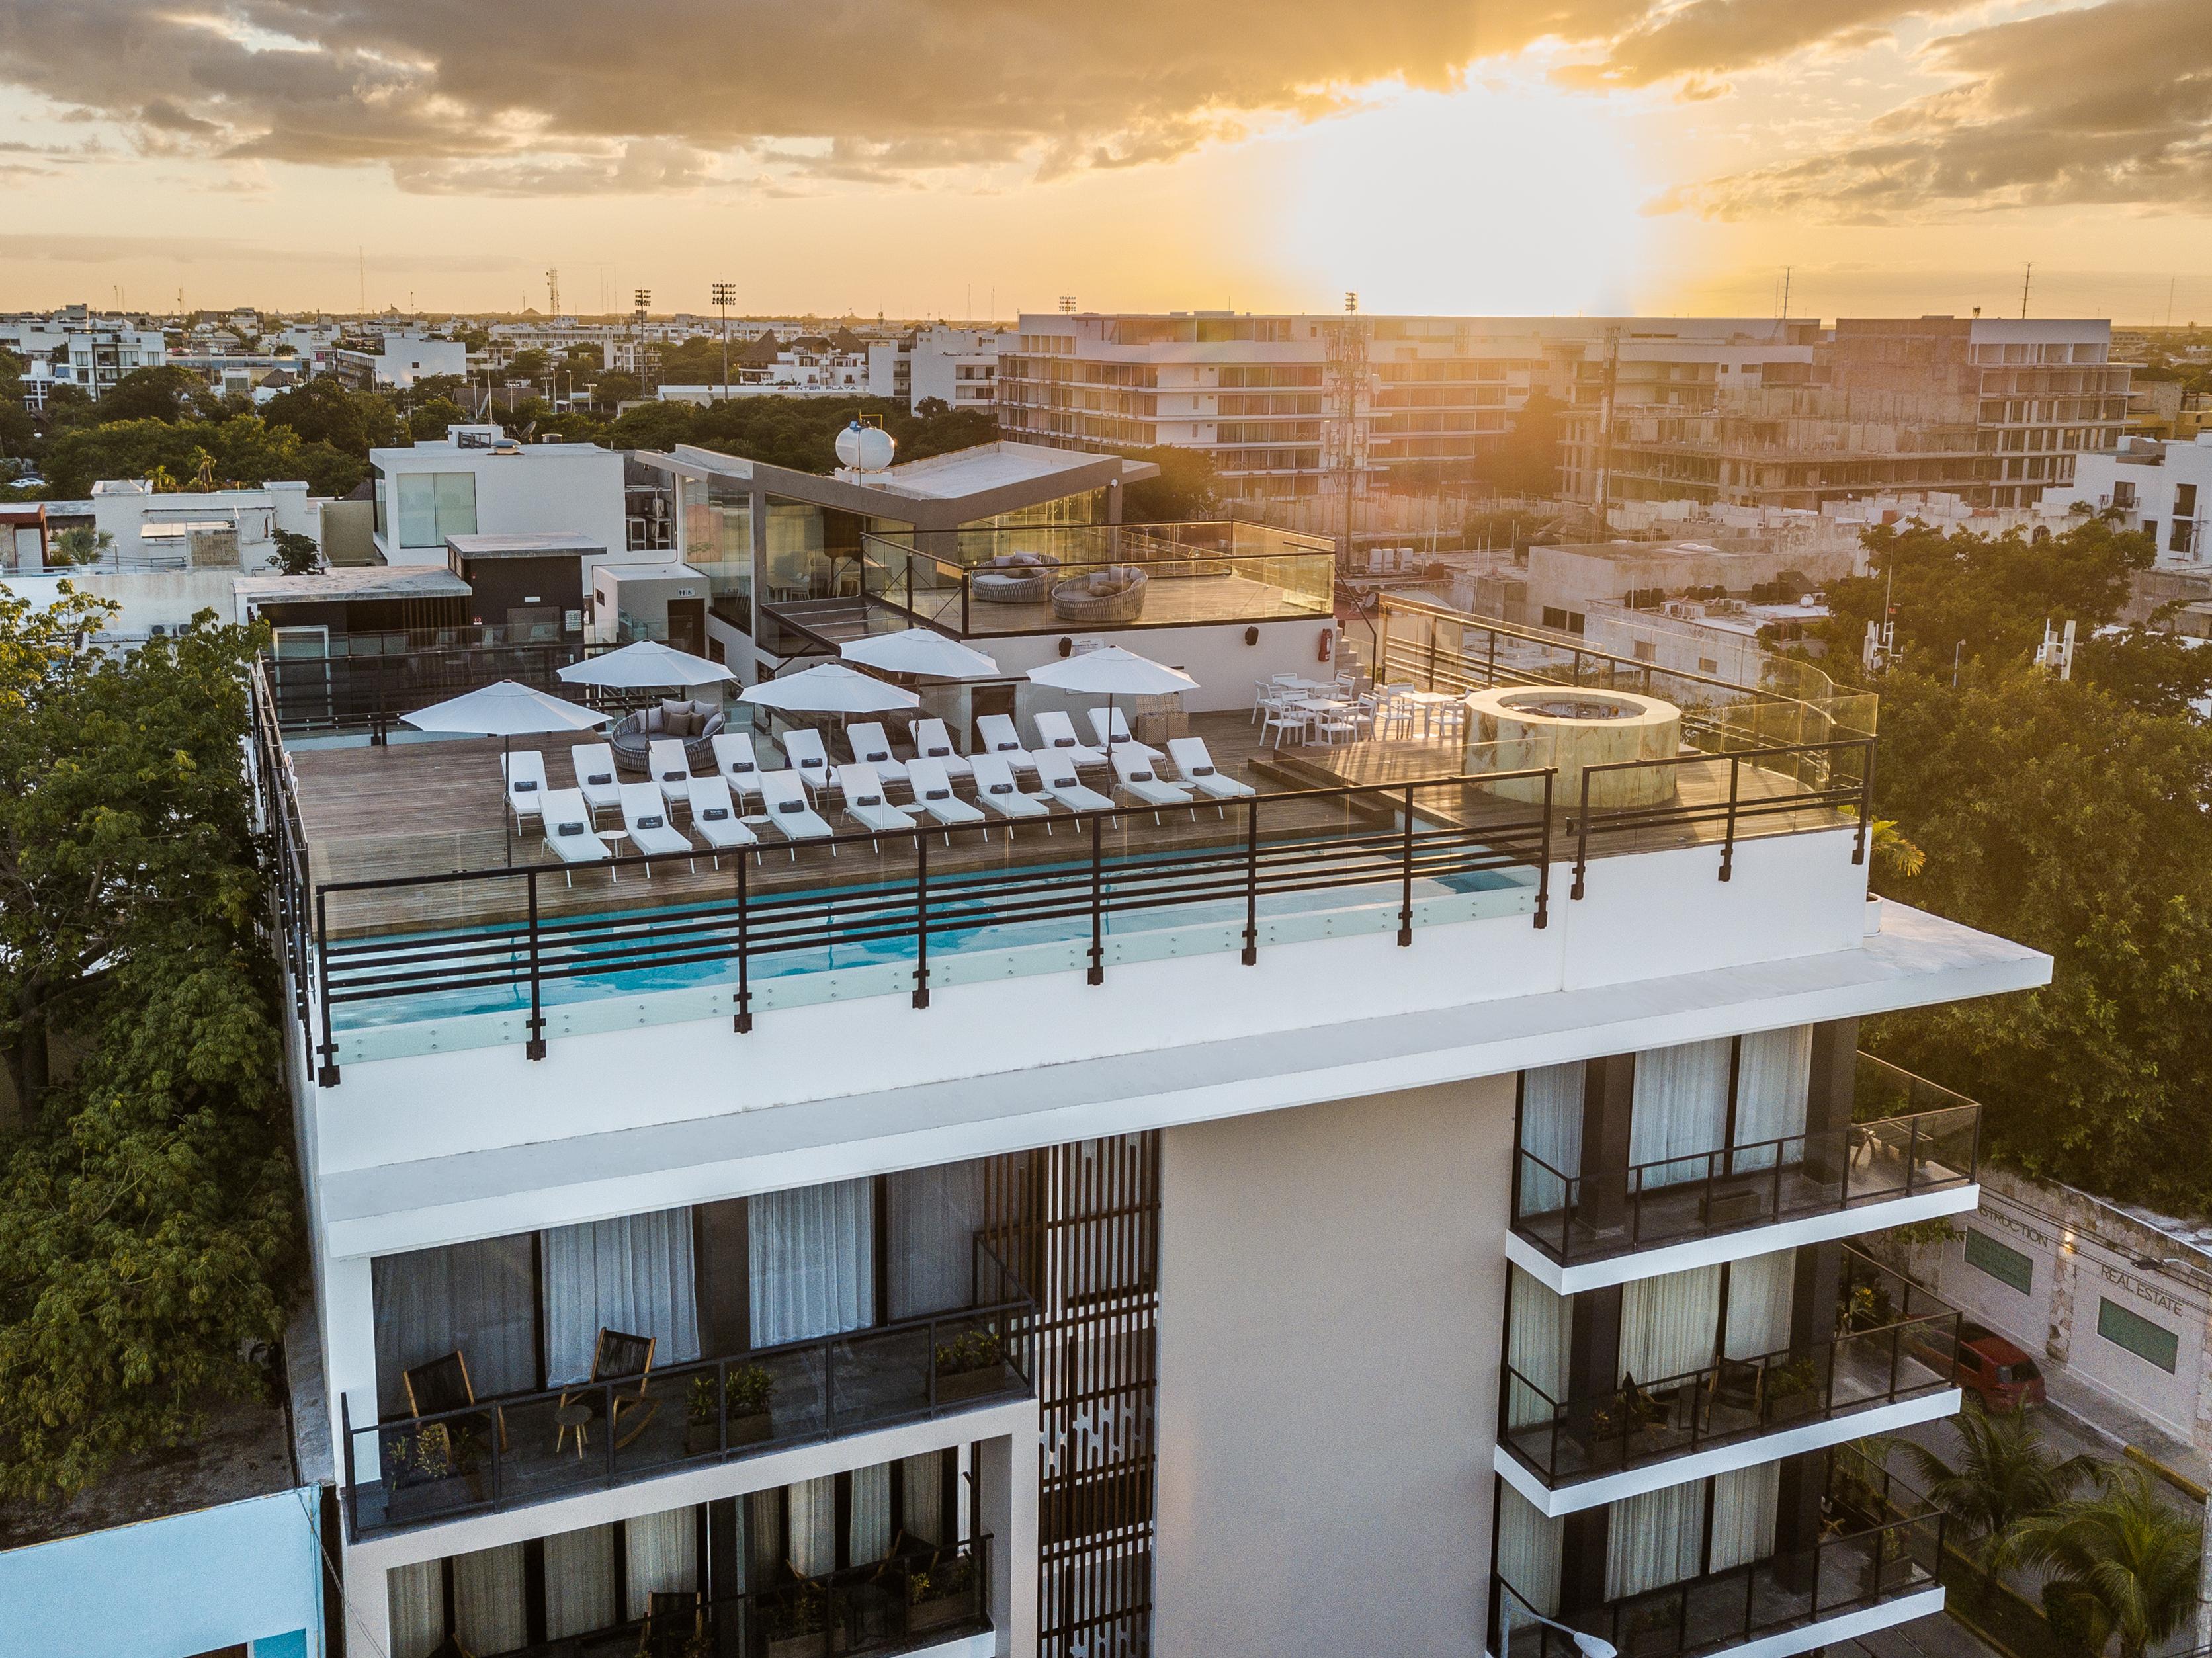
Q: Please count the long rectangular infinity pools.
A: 1